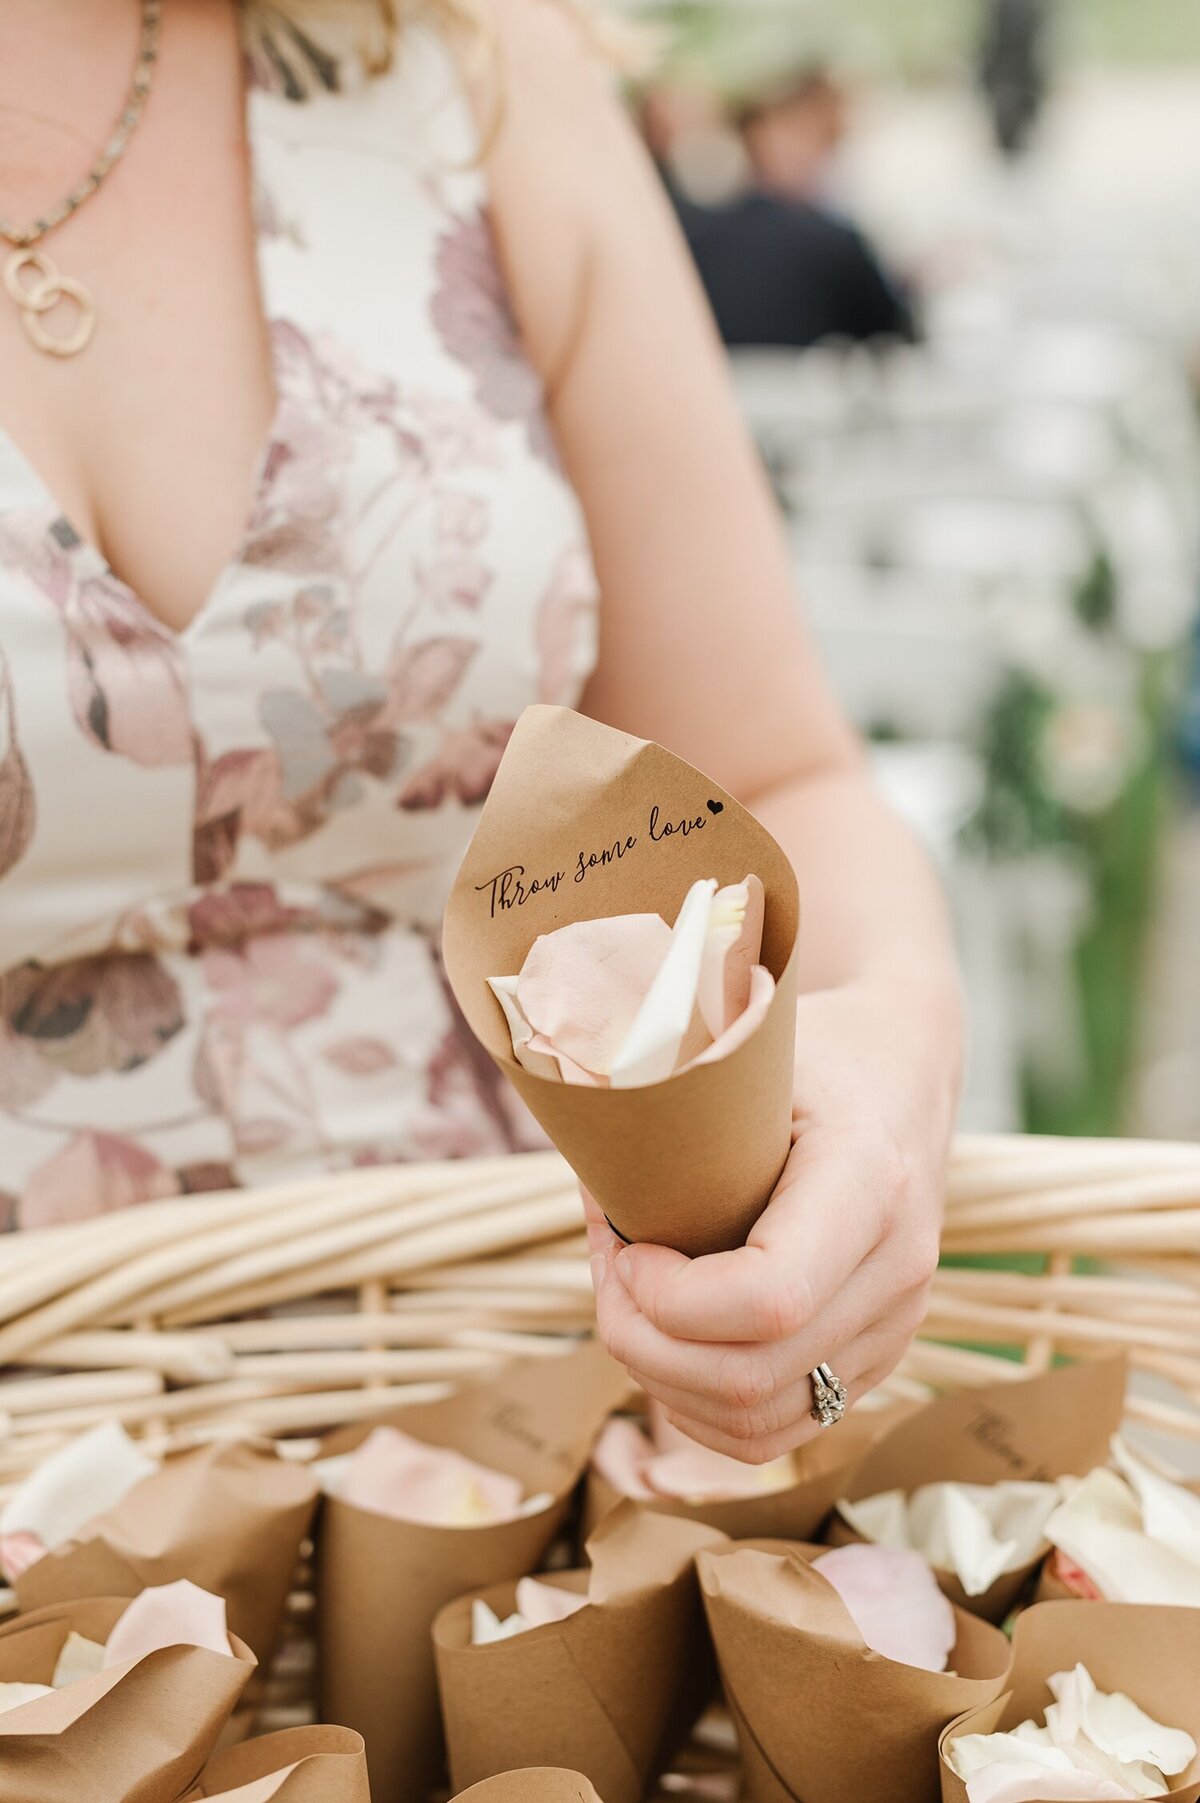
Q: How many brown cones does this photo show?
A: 12